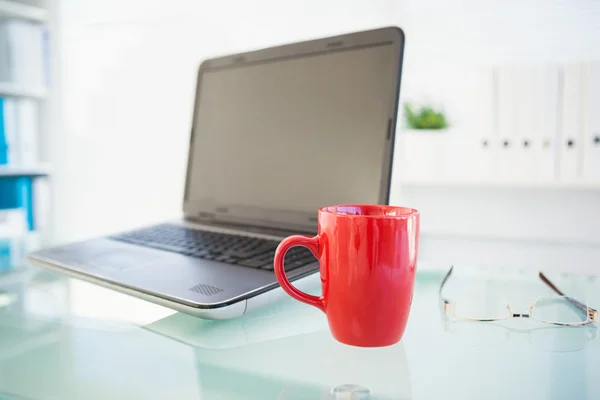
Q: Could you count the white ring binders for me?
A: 6